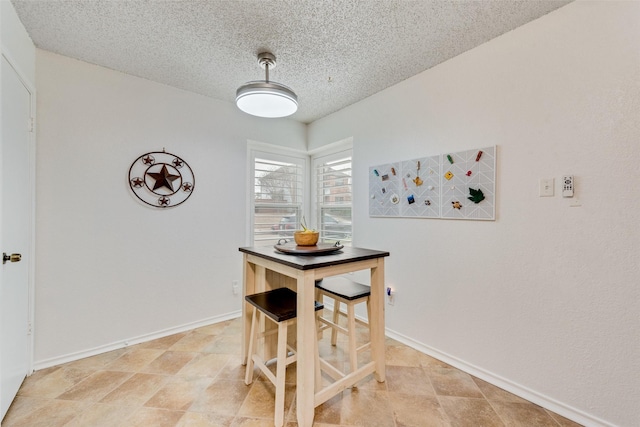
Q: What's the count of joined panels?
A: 3